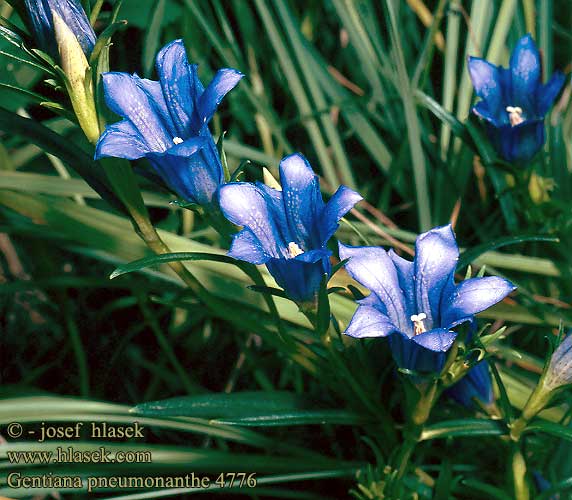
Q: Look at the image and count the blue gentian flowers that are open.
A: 4